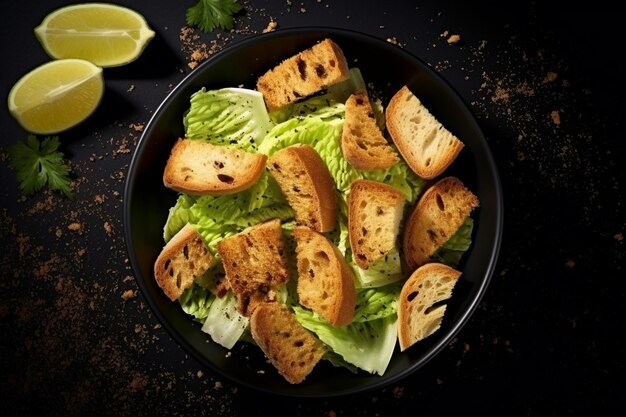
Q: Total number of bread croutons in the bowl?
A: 12